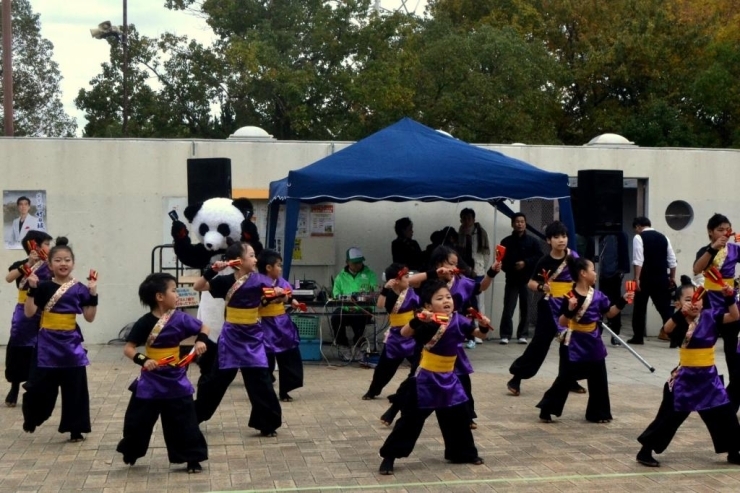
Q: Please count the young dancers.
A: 12